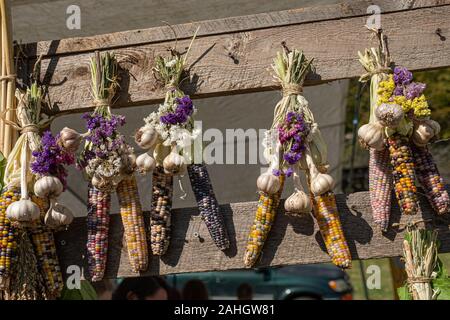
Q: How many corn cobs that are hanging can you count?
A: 11